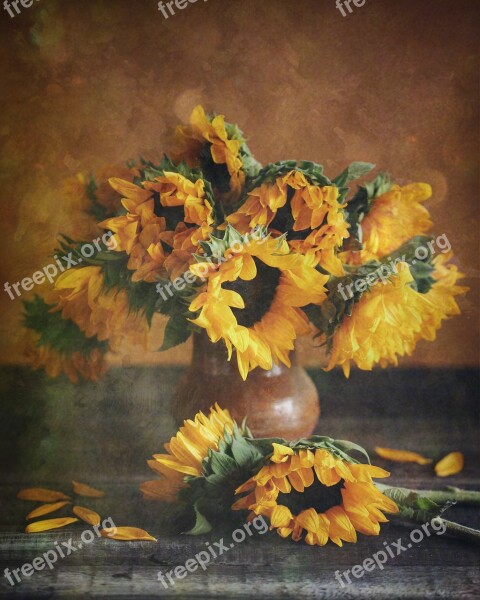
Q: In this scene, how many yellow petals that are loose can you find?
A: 8